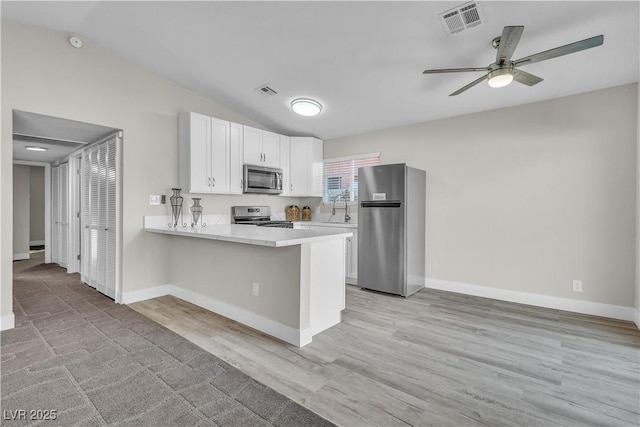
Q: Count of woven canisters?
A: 2